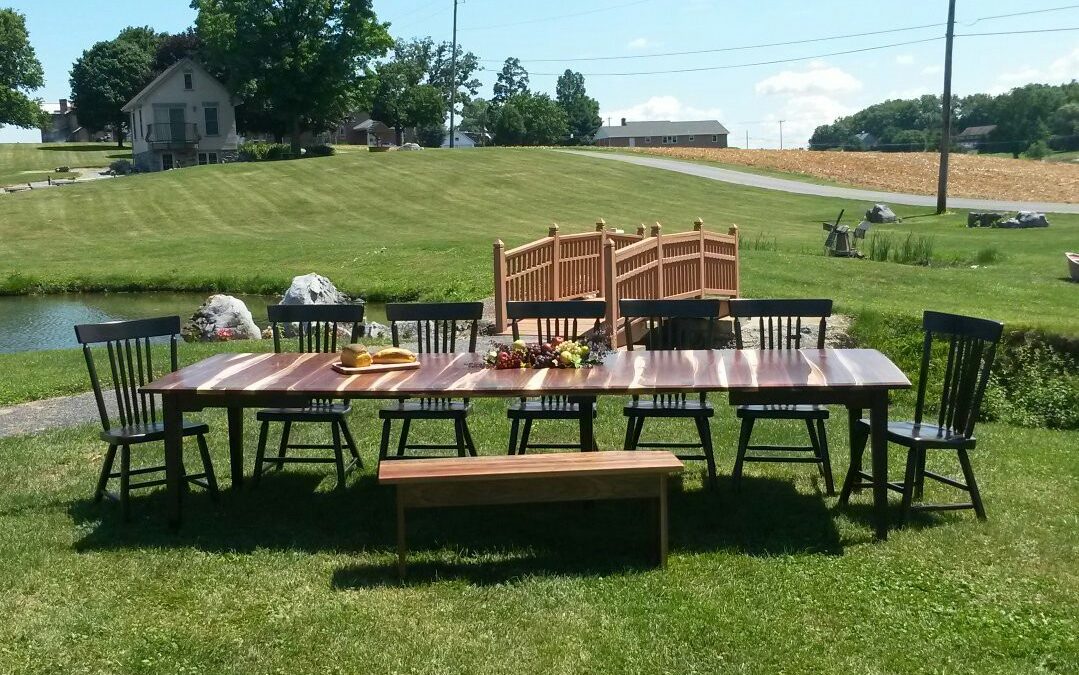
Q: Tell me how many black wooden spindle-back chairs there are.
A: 7